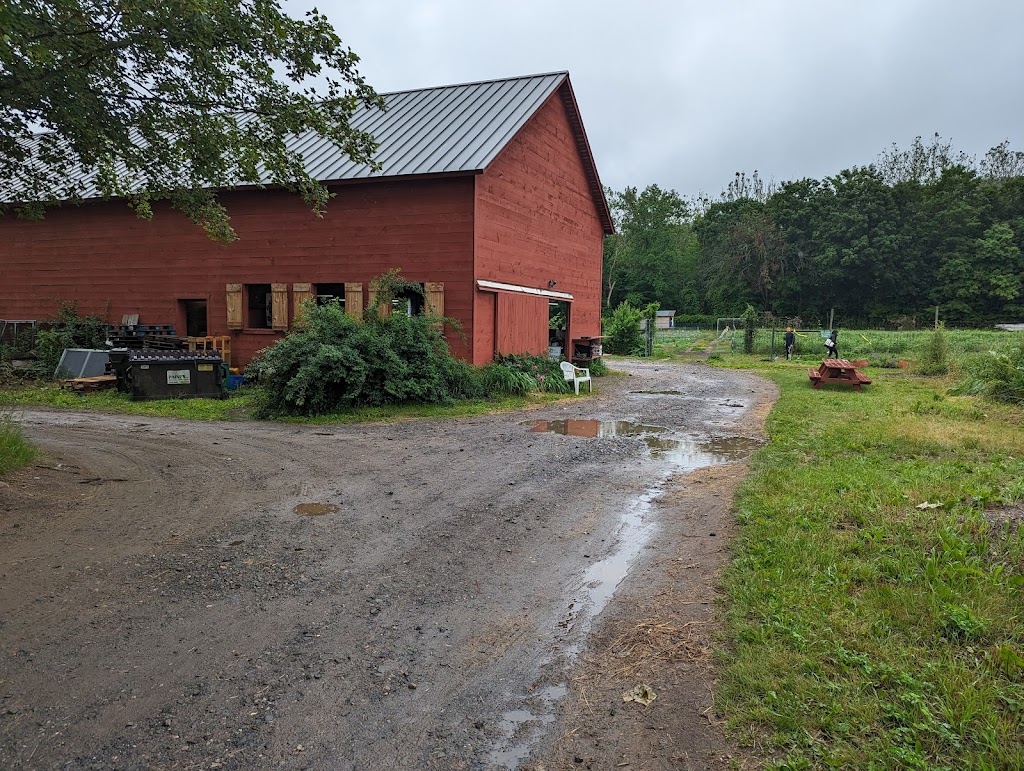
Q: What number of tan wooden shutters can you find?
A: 6